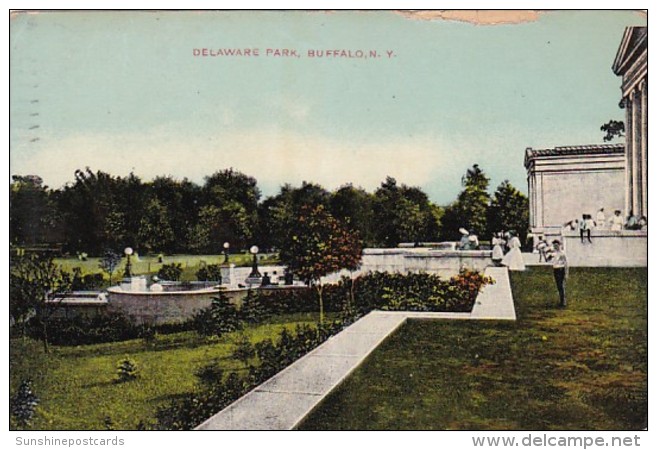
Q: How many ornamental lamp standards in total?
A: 3